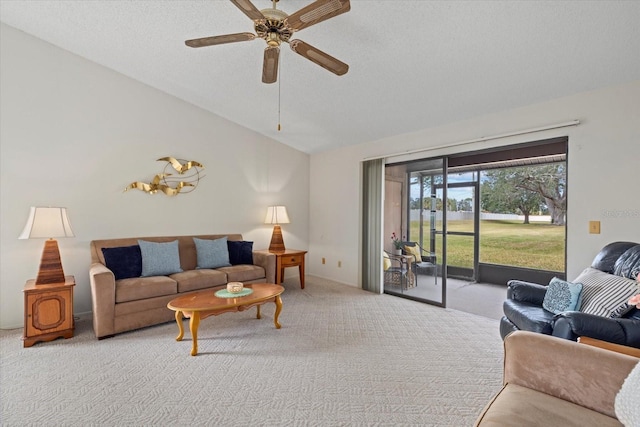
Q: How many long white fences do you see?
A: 1